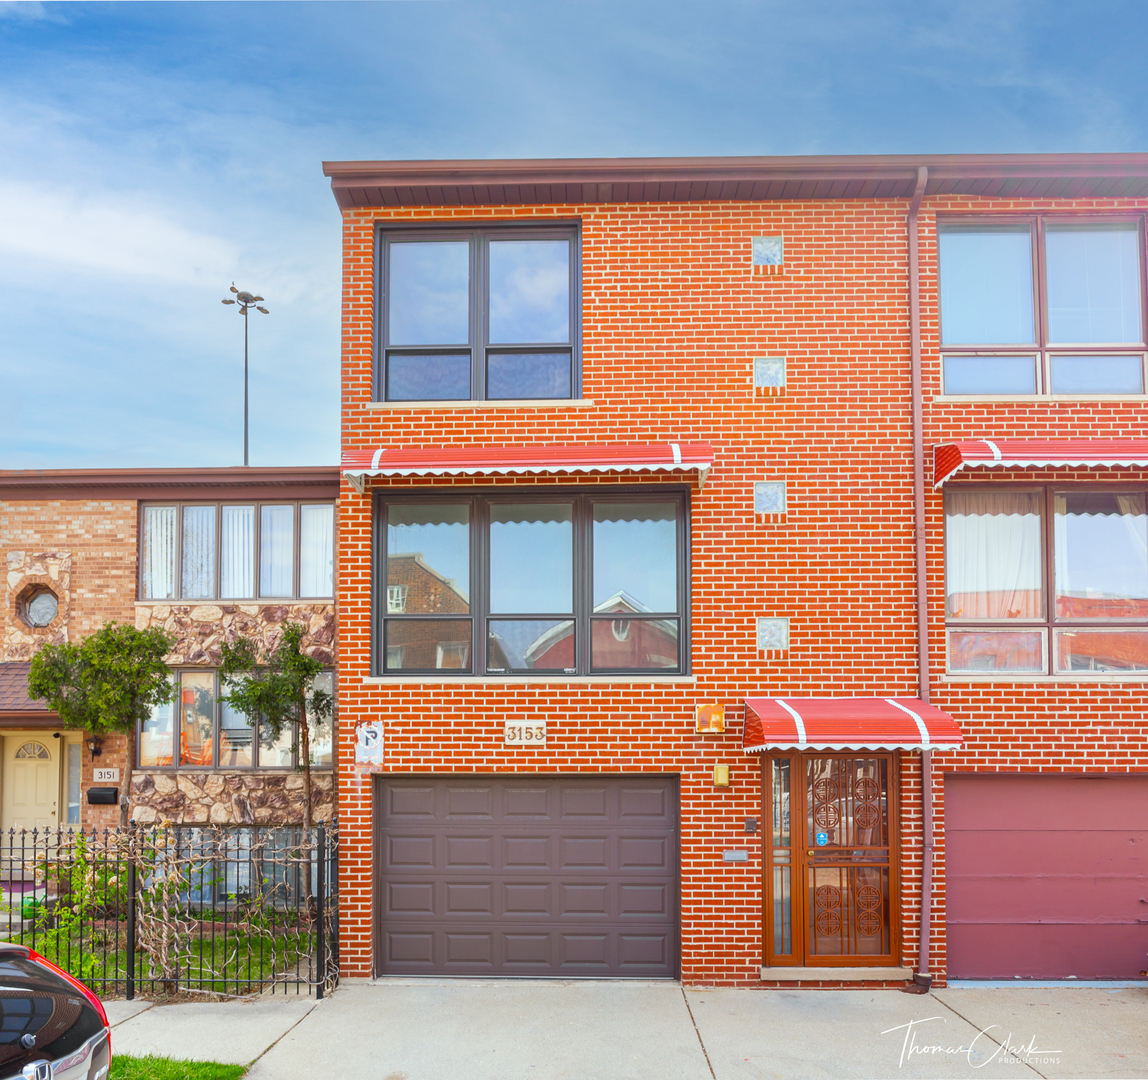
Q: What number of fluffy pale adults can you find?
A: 0